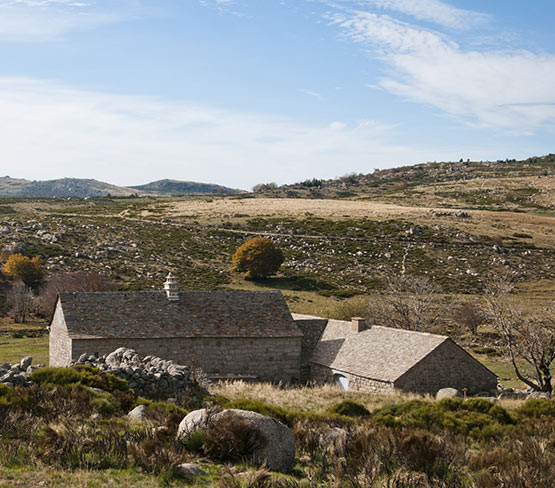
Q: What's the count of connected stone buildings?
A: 2